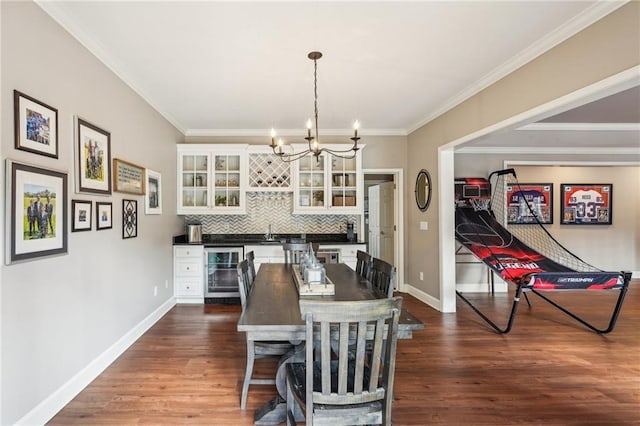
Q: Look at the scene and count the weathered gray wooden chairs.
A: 6